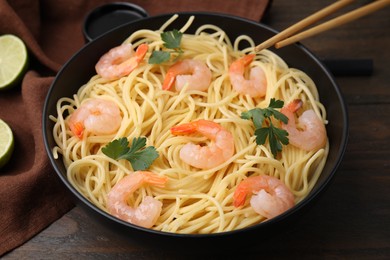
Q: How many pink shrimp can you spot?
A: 8